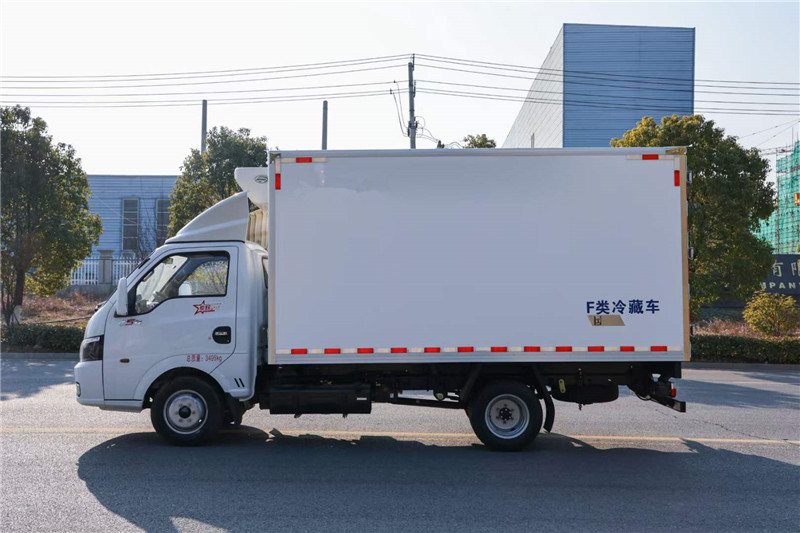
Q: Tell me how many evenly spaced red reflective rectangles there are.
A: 12